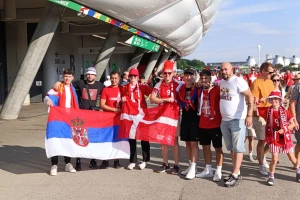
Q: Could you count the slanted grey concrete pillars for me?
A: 5